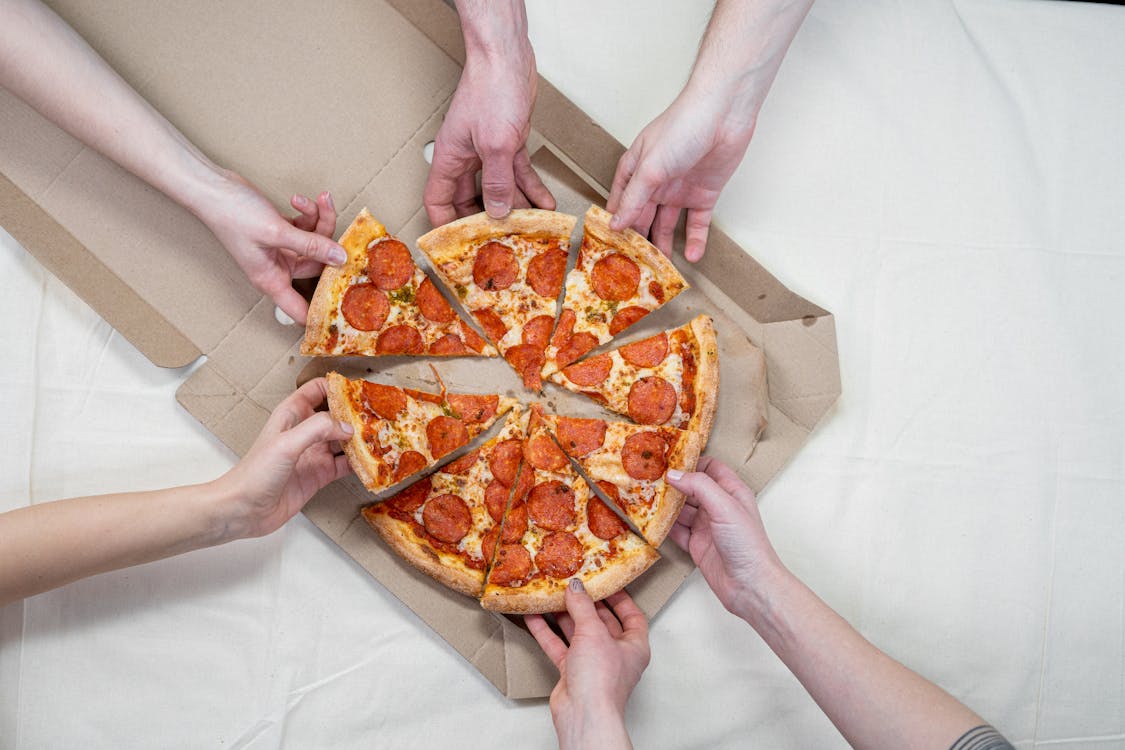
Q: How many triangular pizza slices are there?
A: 8